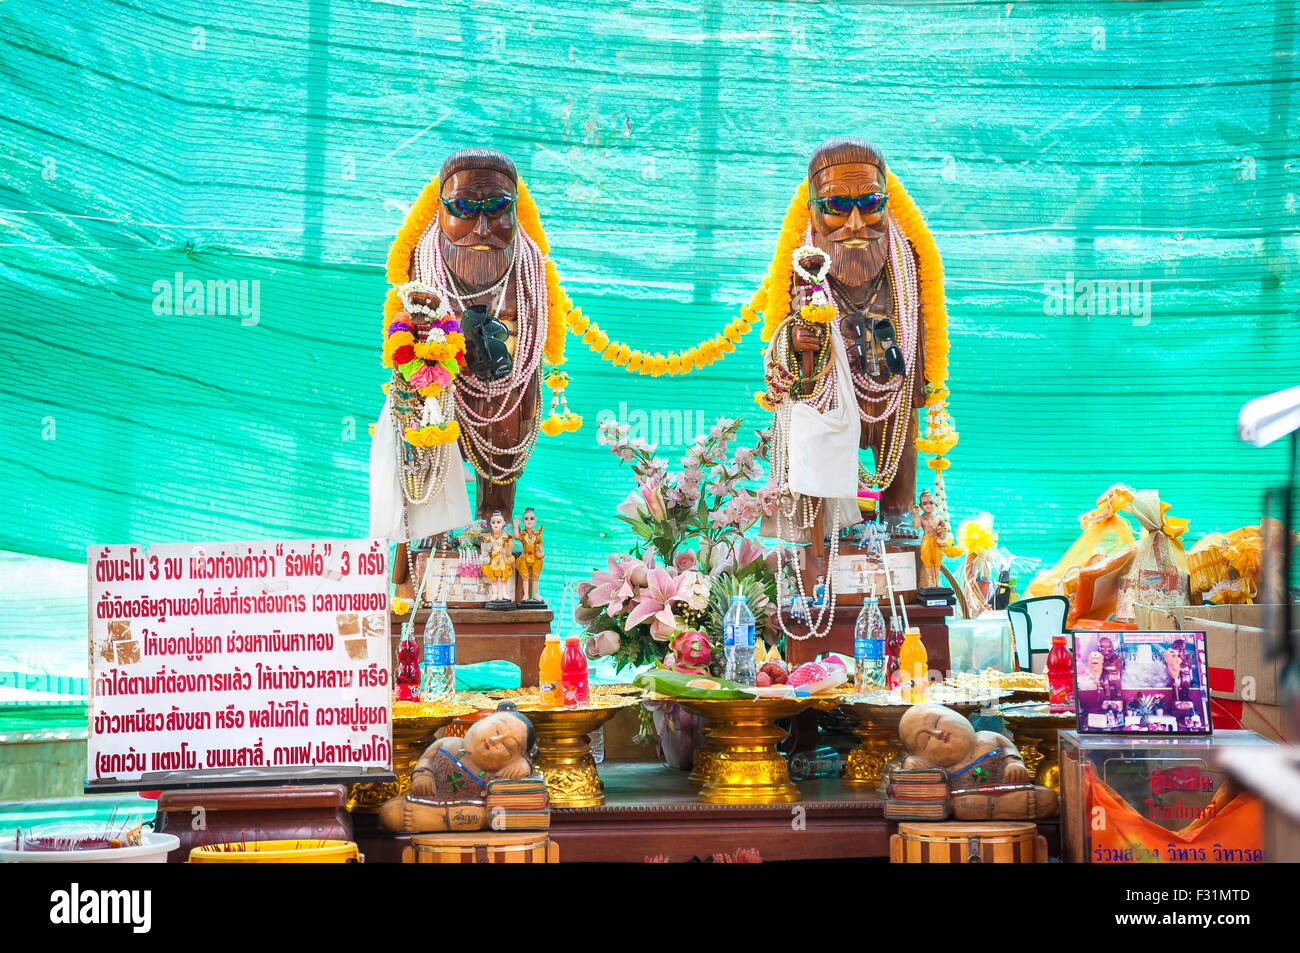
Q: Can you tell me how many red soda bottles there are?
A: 4